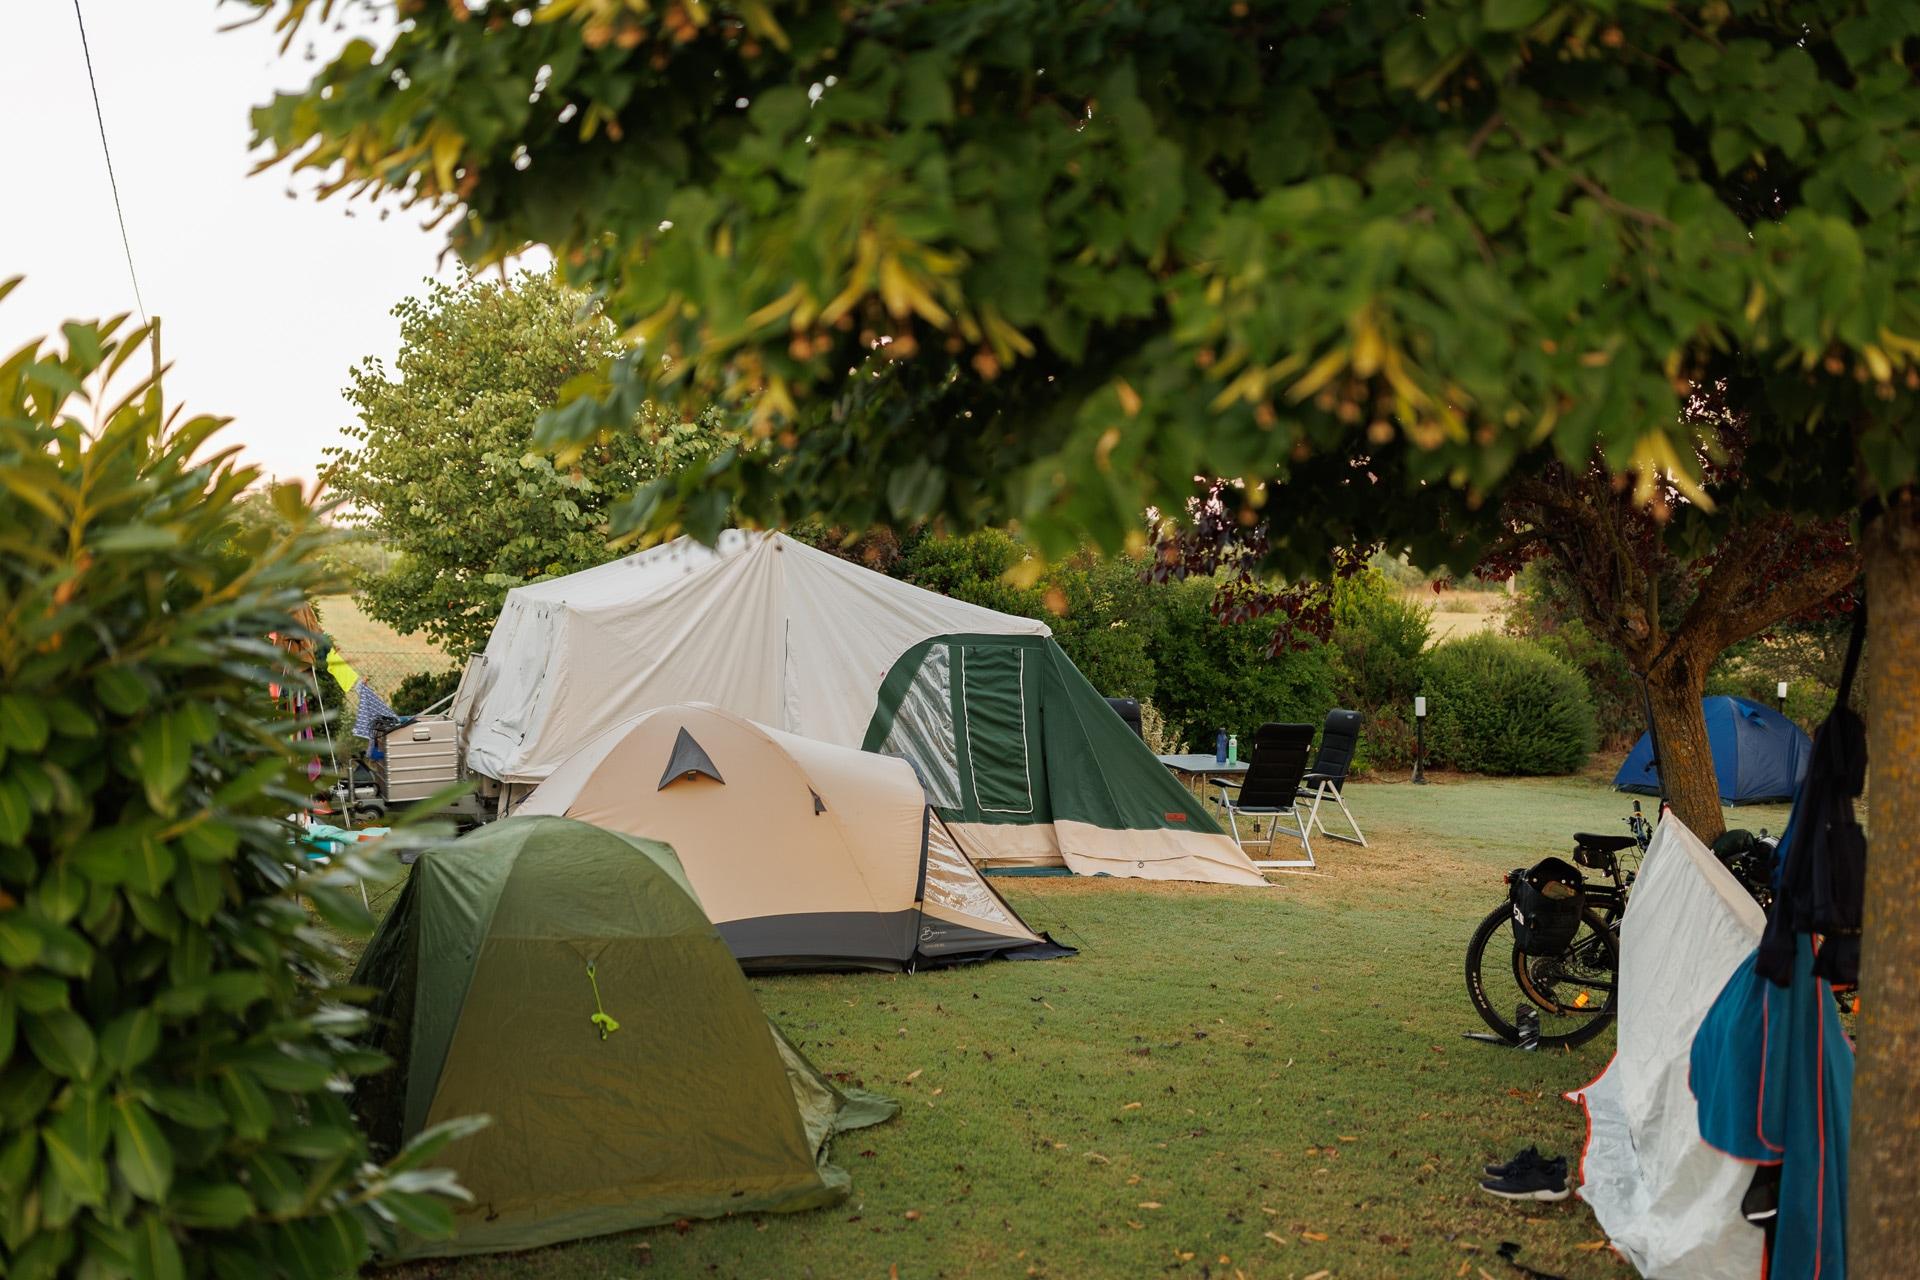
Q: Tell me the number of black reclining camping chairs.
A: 3